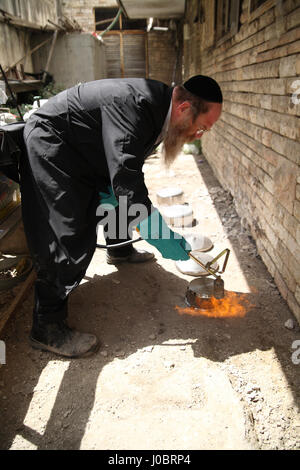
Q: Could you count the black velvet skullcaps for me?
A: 1